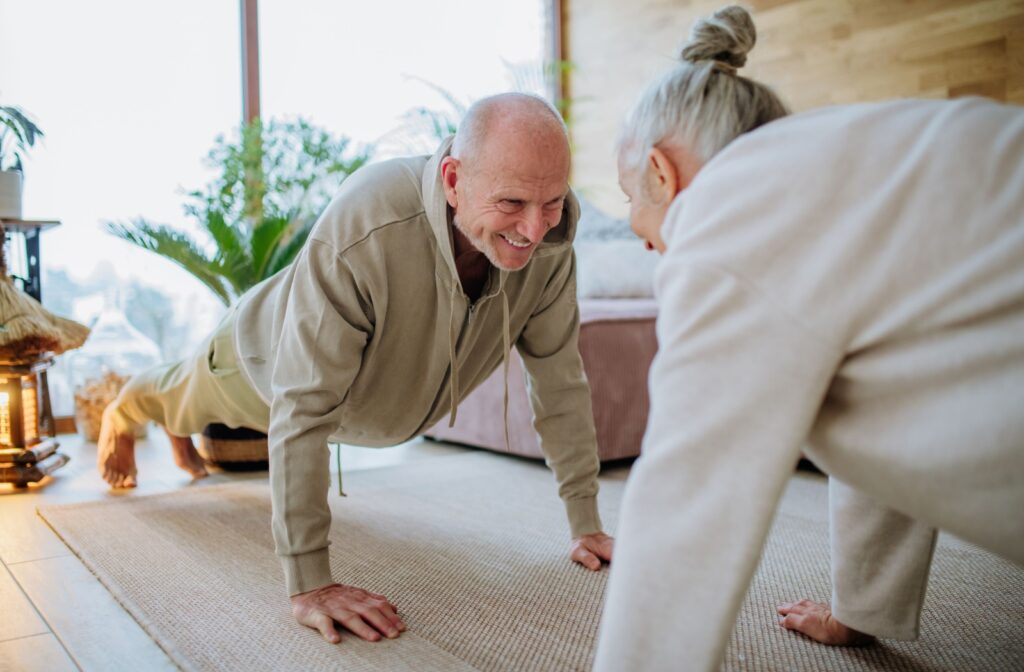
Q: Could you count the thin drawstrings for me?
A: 3